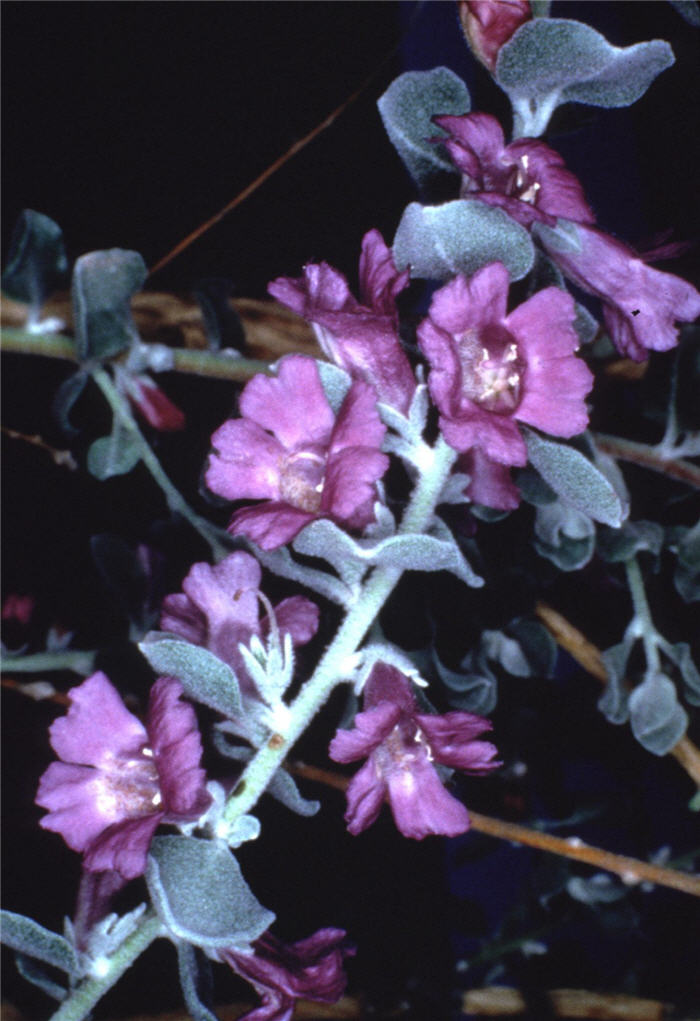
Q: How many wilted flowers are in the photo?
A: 1